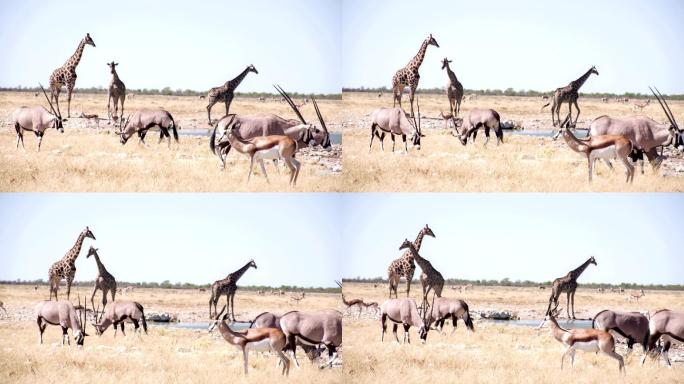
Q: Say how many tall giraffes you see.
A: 12